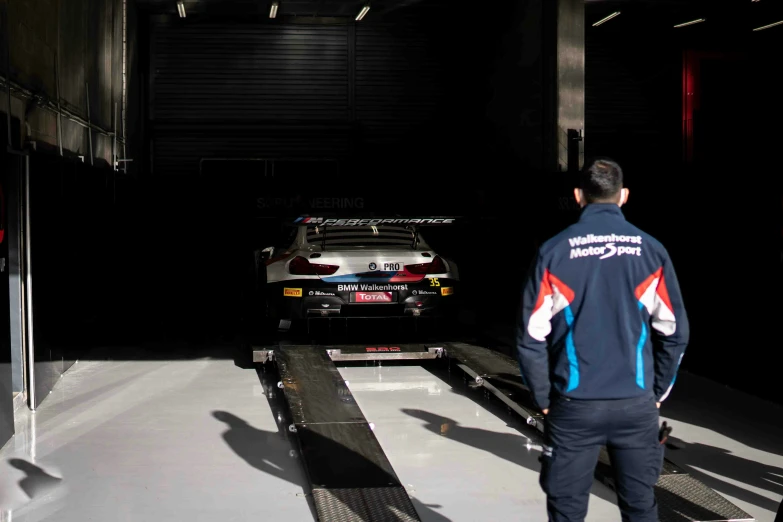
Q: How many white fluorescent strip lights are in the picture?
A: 6